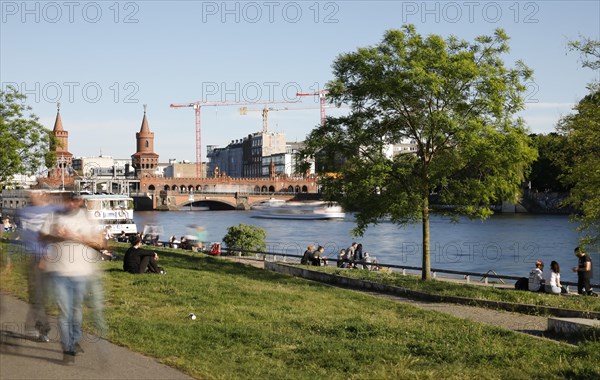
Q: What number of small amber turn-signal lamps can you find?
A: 0